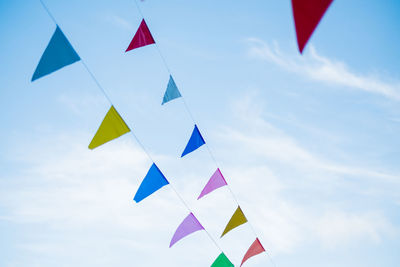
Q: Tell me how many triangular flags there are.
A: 12